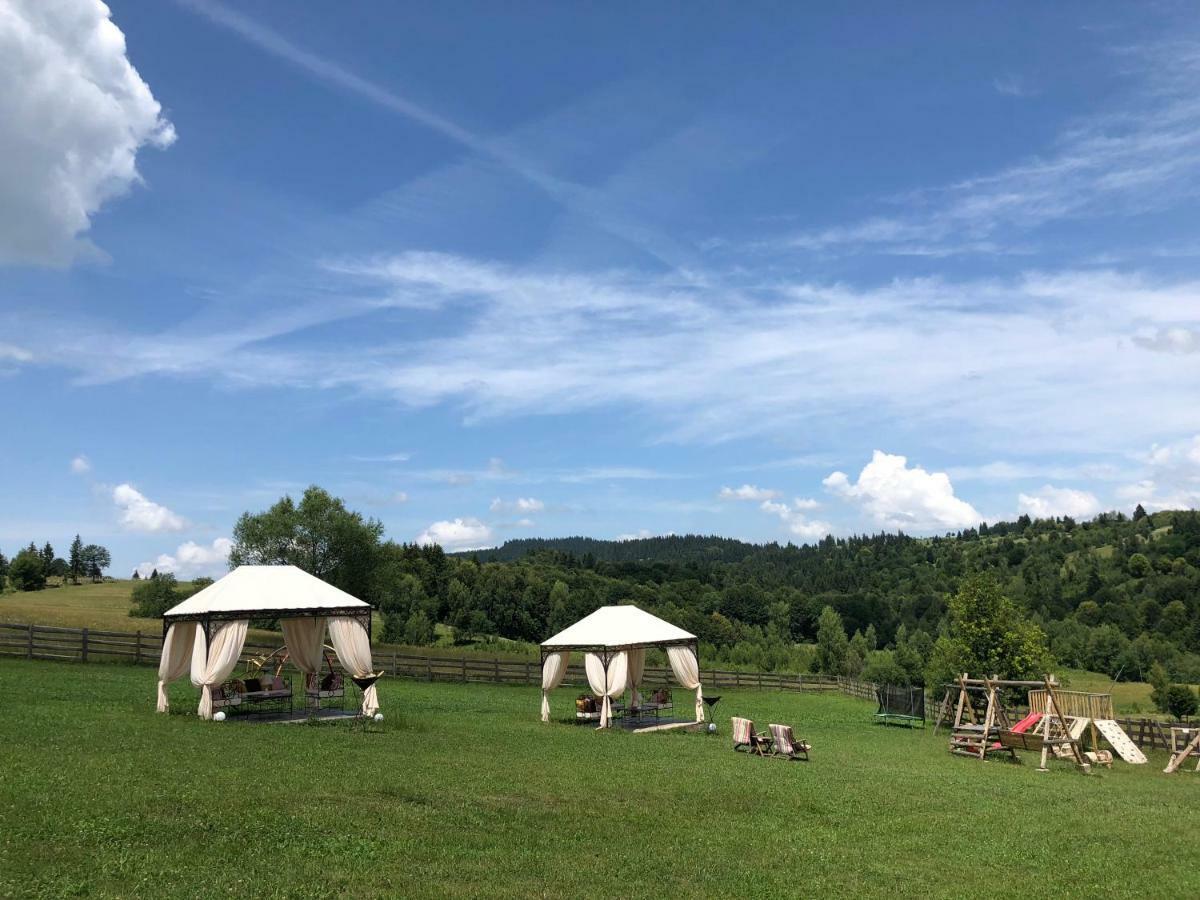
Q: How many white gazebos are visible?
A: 2